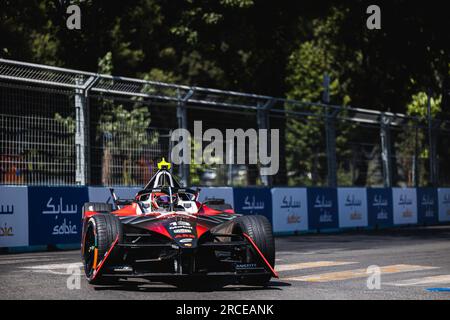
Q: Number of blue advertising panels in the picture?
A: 5